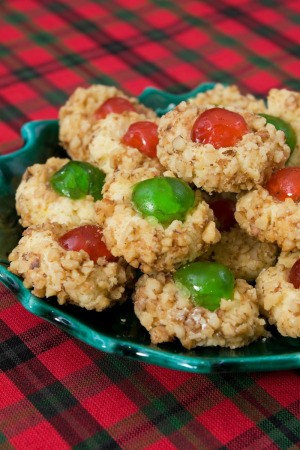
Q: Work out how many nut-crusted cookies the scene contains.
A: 12